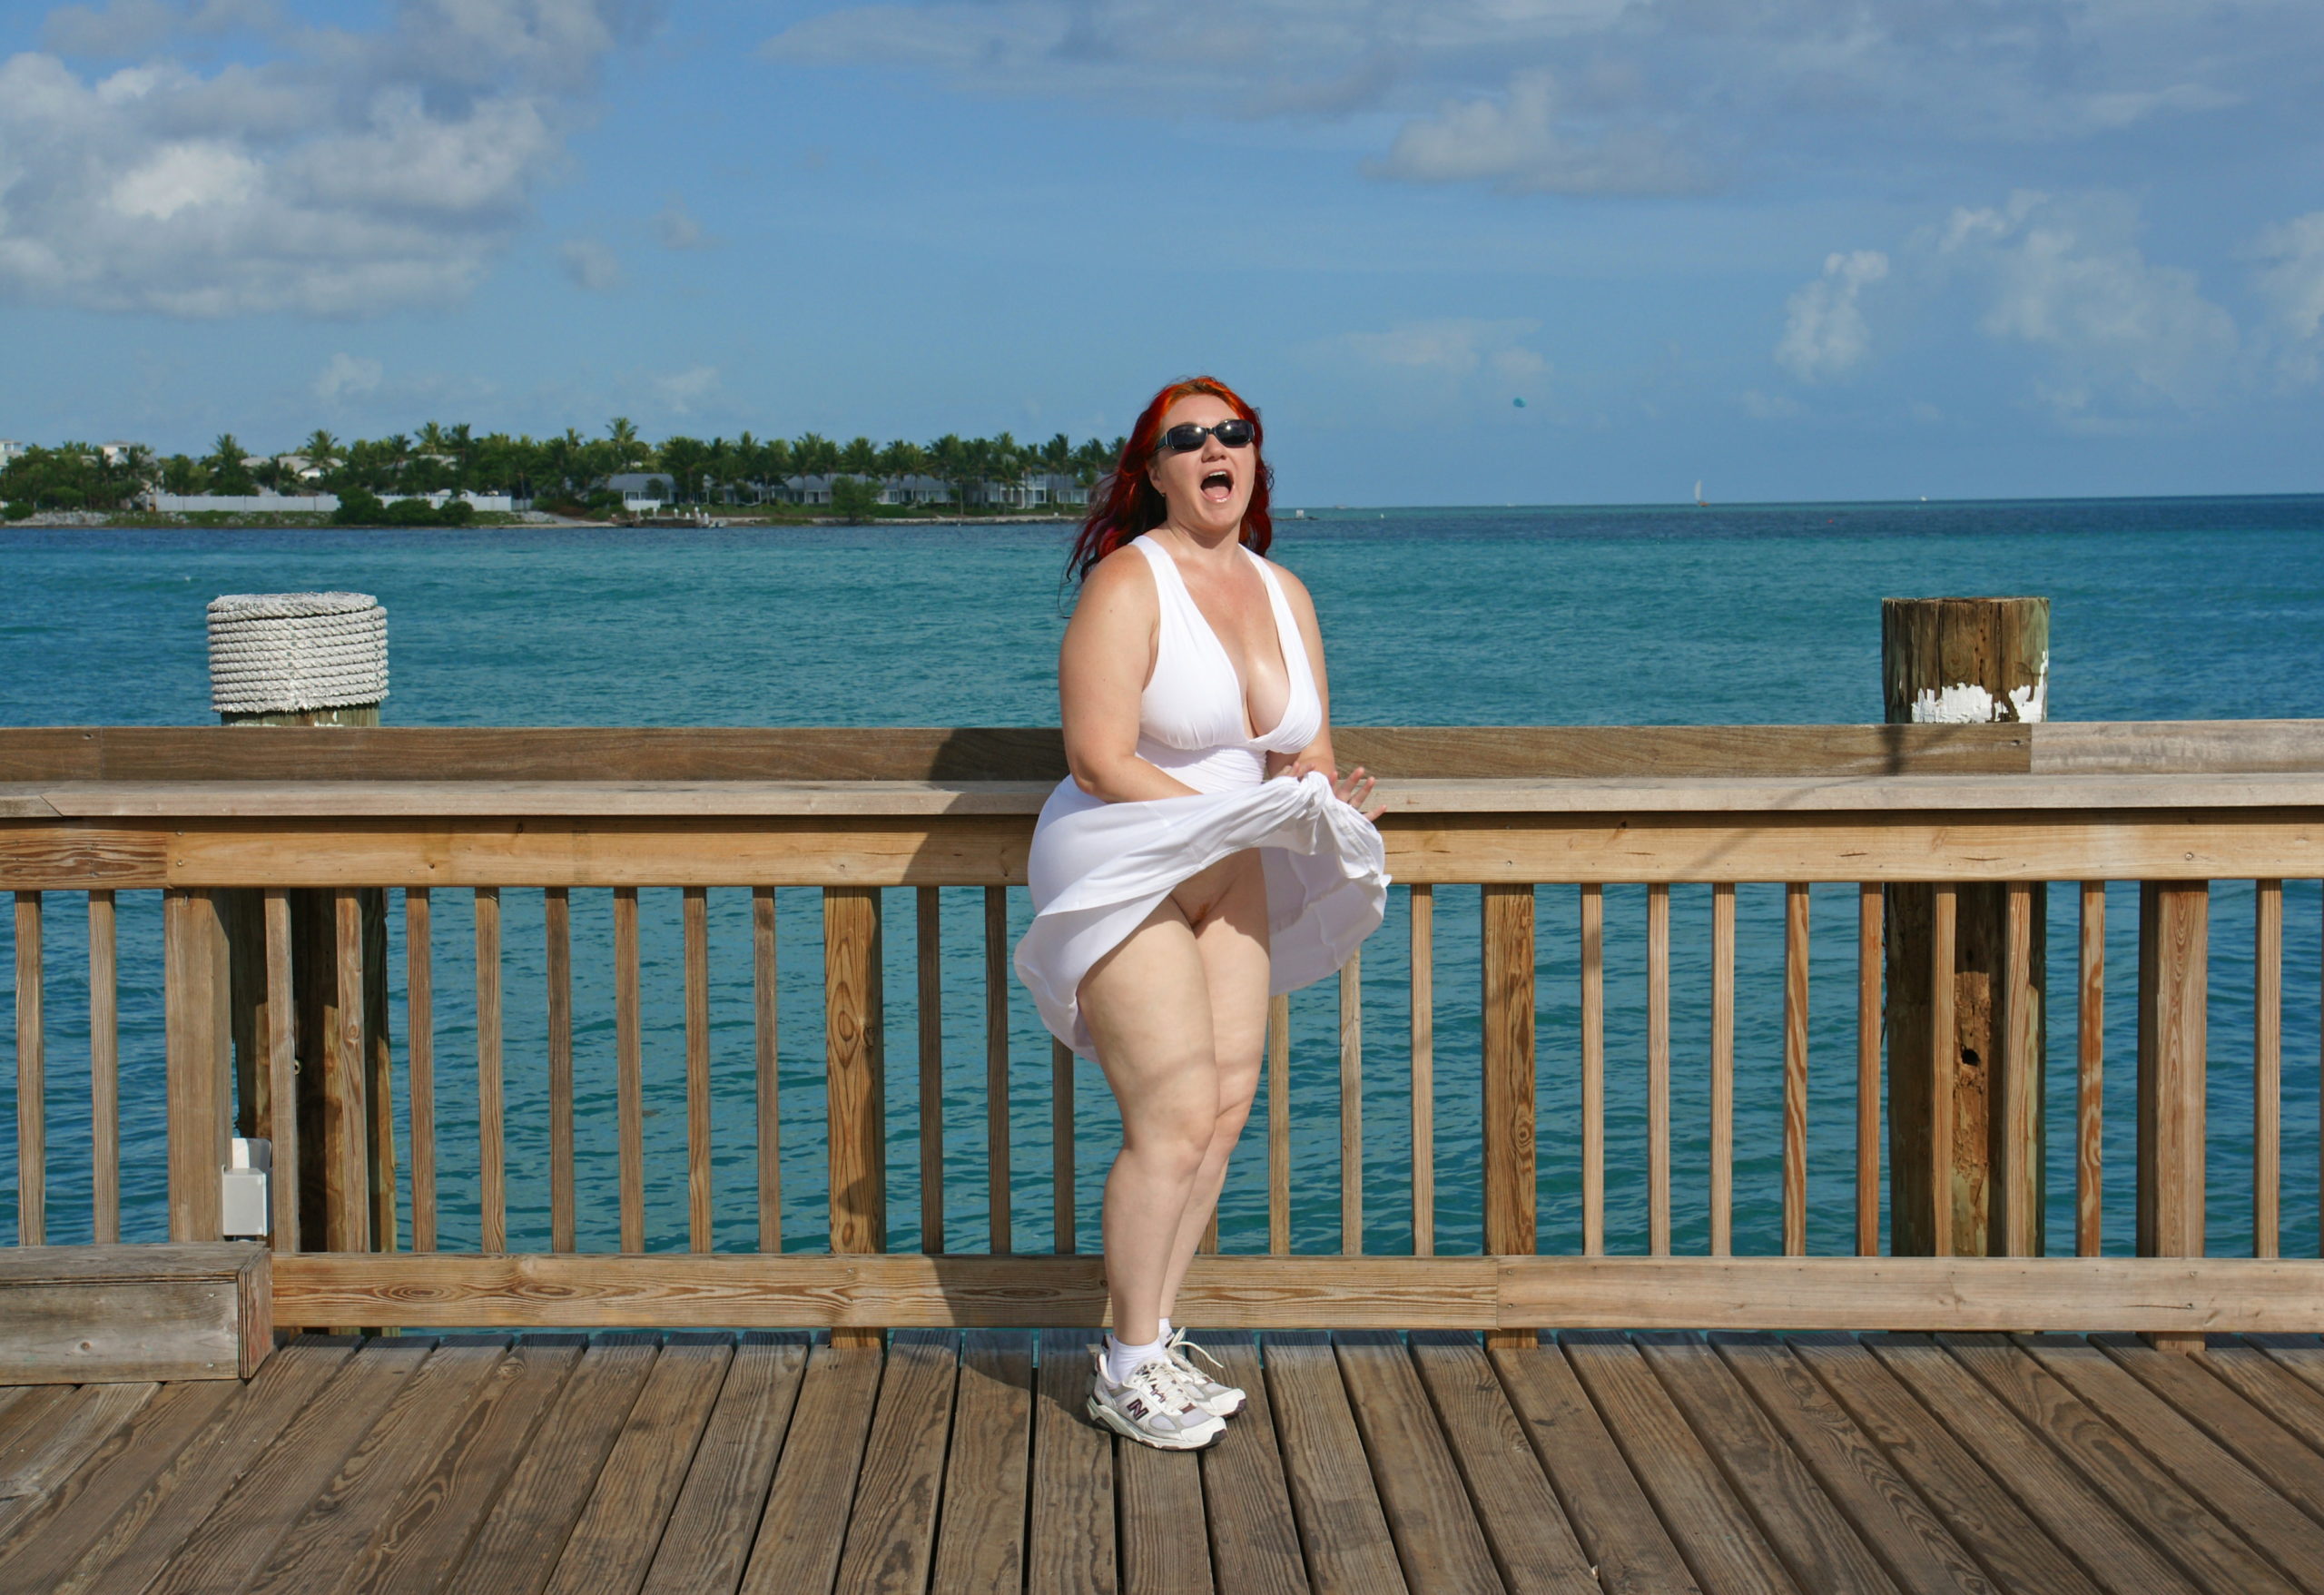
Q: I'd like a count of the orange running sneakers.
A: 0